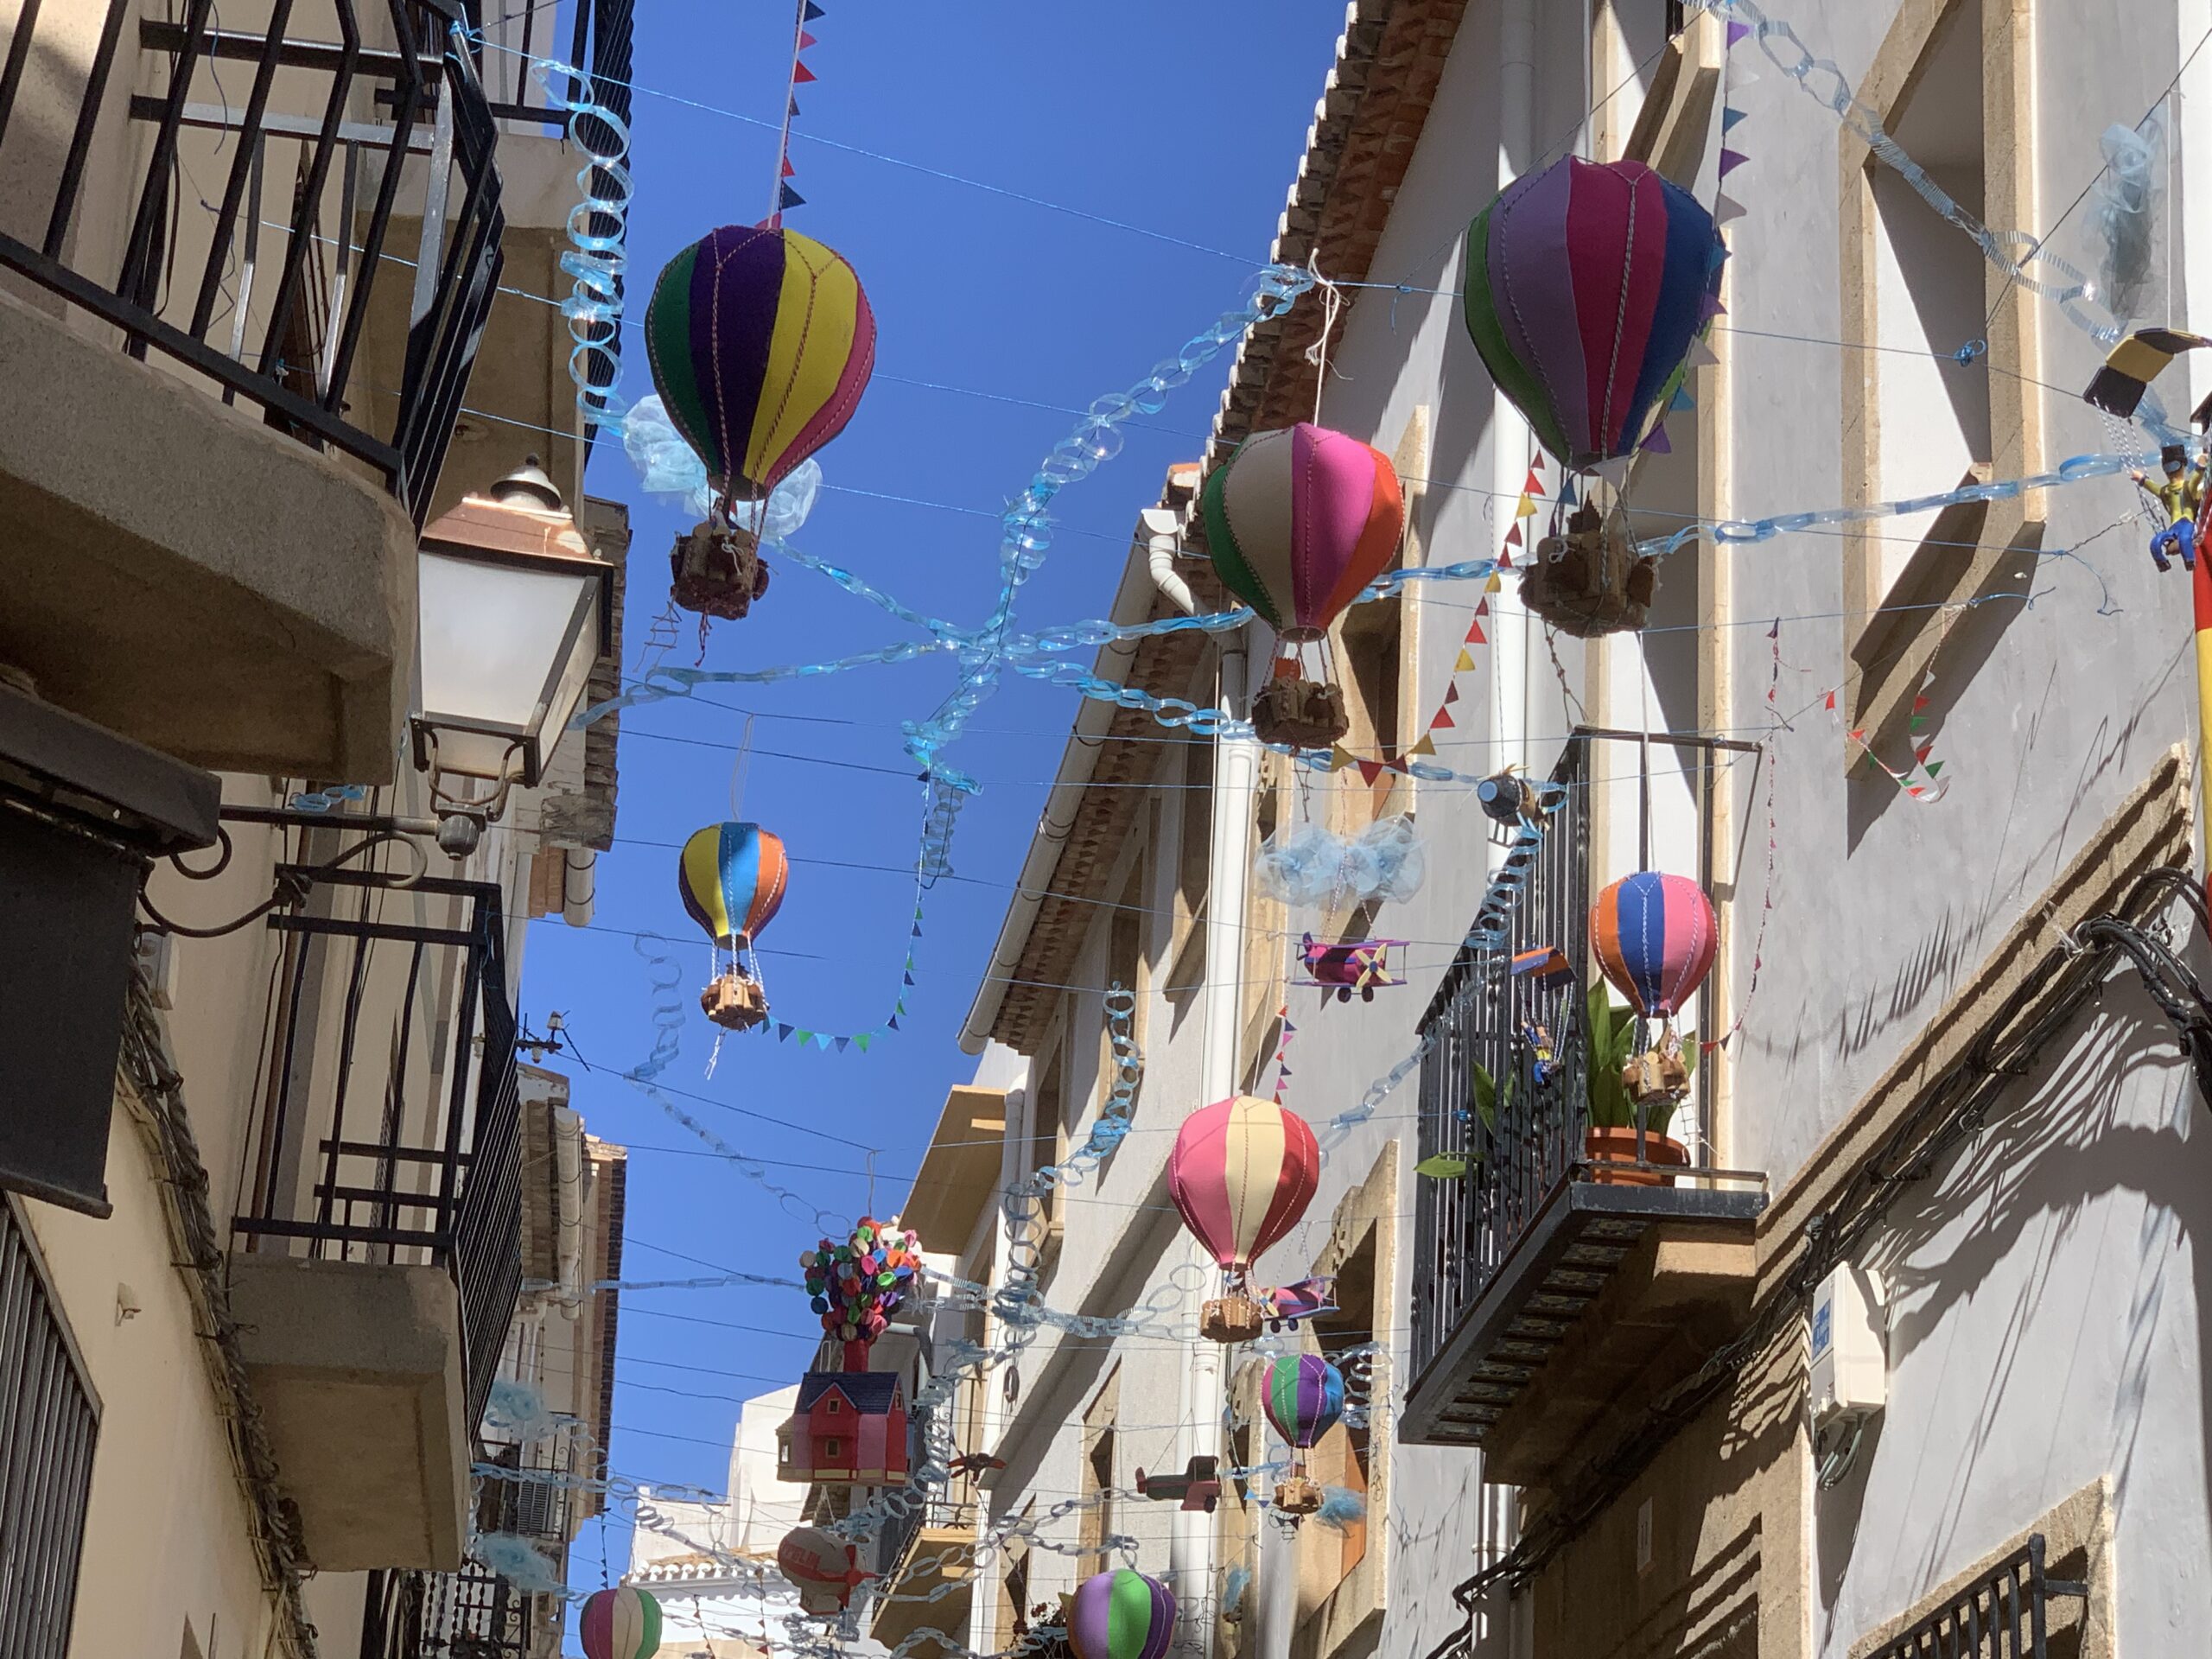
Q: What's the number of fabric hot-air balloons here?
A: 9